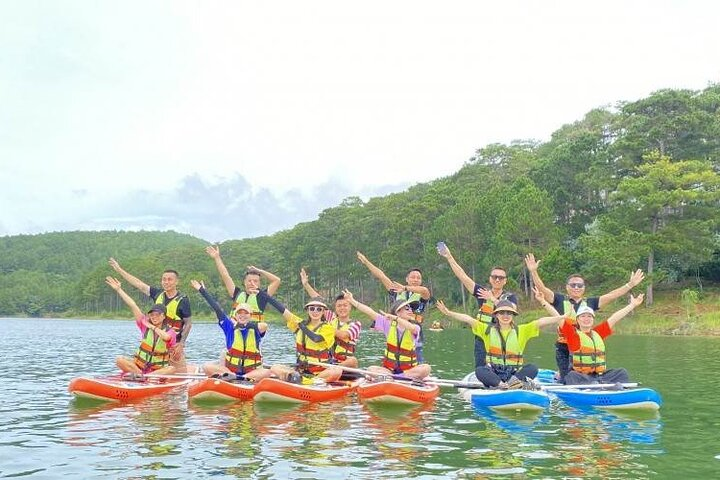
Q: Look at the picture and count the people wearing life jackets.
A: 12